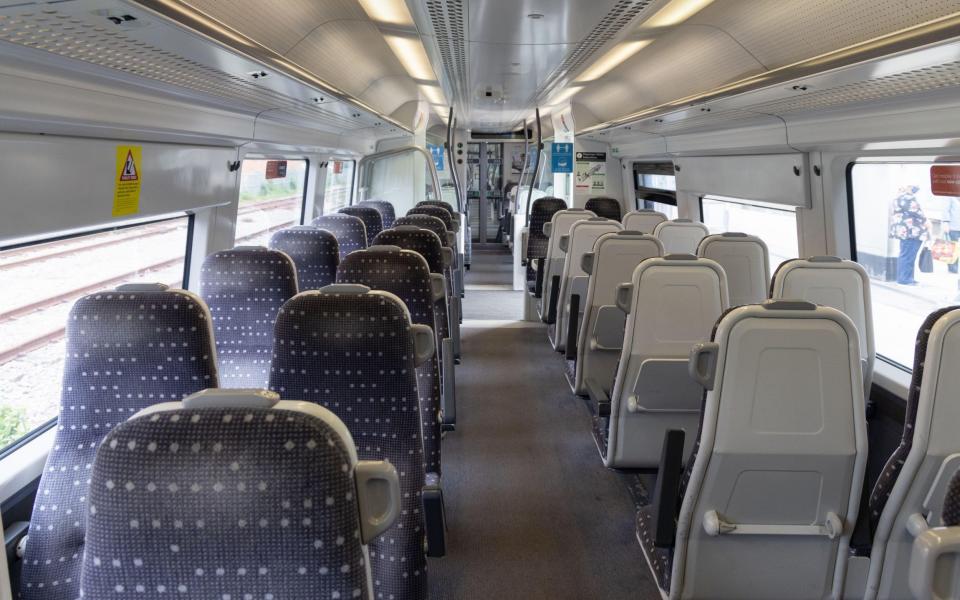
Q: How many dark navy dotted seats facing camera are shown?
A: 15